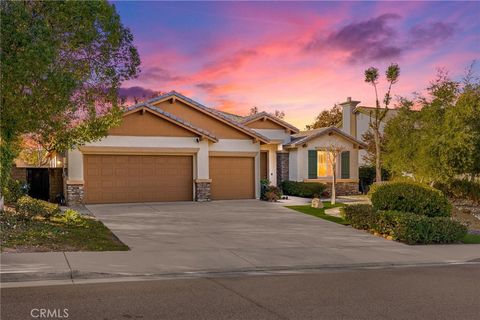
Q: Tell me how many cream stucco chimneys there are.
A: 1